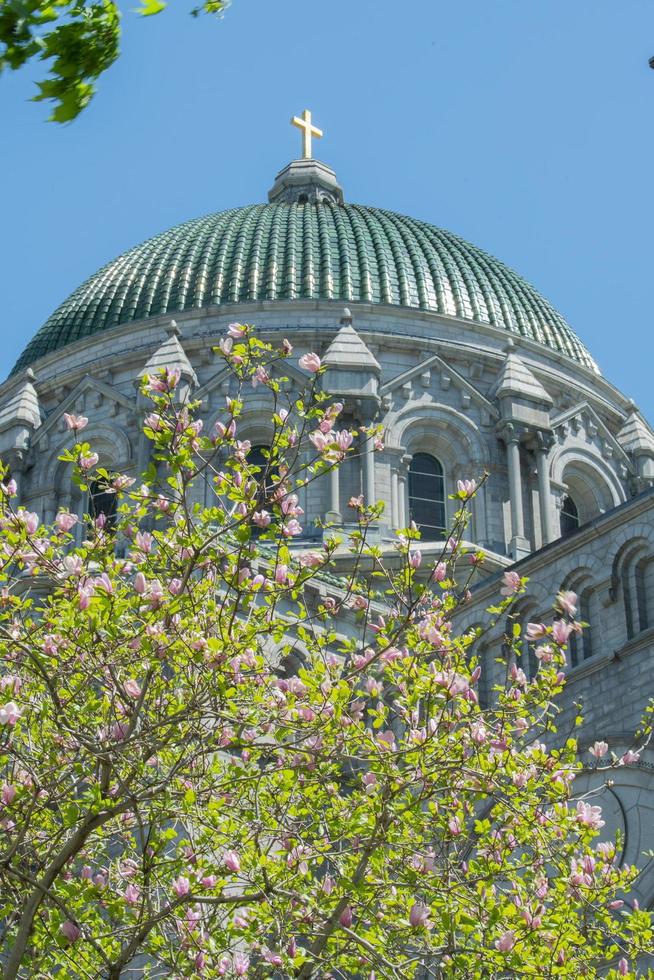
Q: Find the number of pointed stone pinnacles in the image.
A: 5